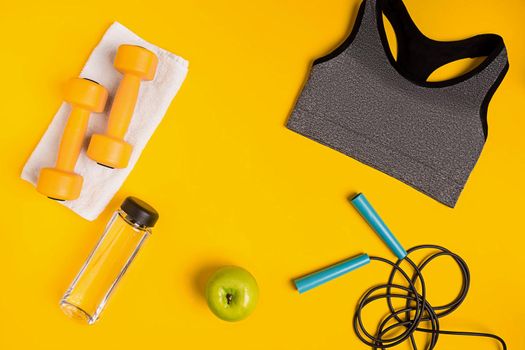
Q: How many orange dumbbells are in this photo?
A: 2